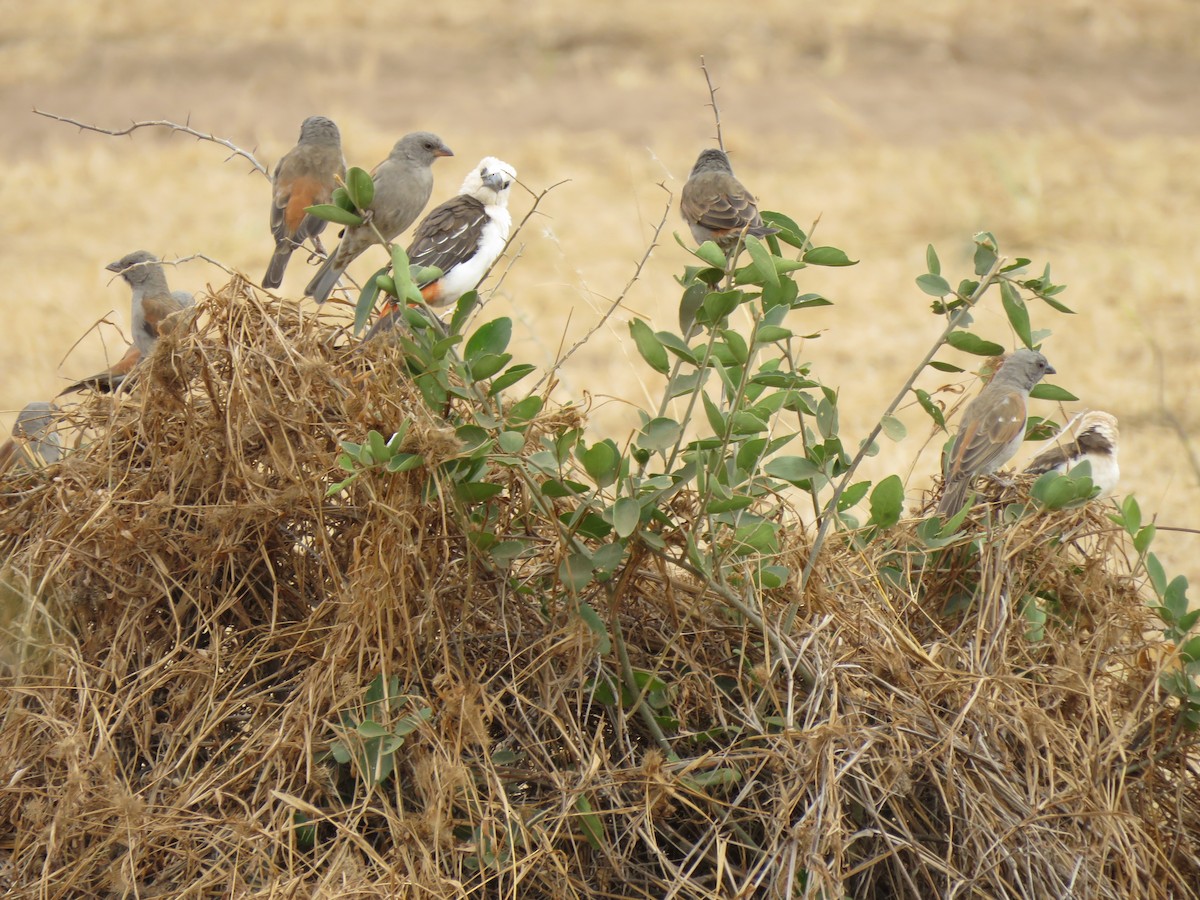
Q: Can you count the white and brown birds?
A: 2